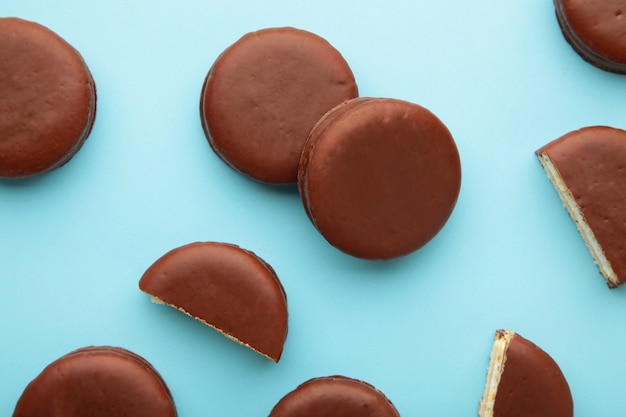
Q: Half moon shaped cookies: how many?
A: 3